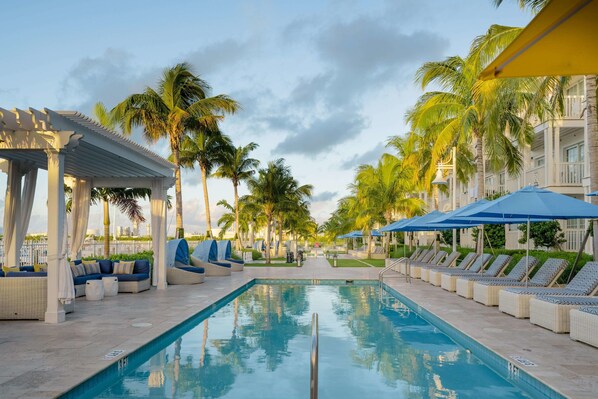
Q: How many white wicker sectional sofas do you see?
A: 2